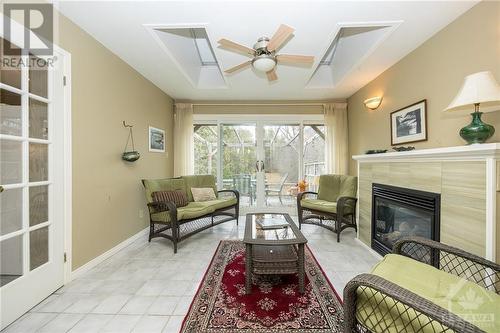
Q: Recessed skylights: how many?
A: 2